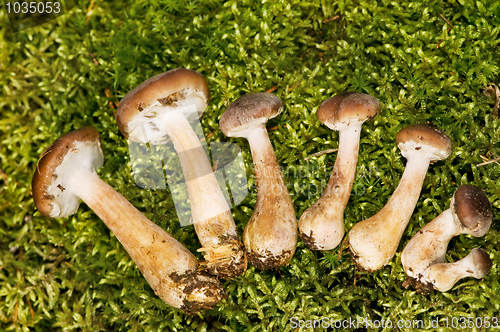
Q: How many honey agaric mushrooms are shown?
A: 7